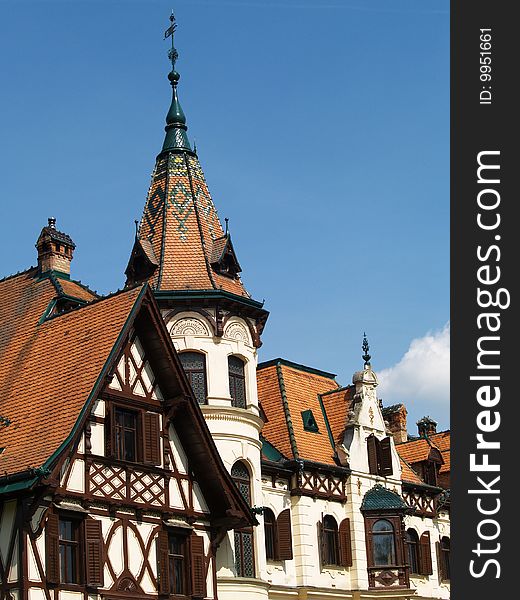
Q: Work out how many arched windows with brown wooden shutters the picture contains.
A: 4